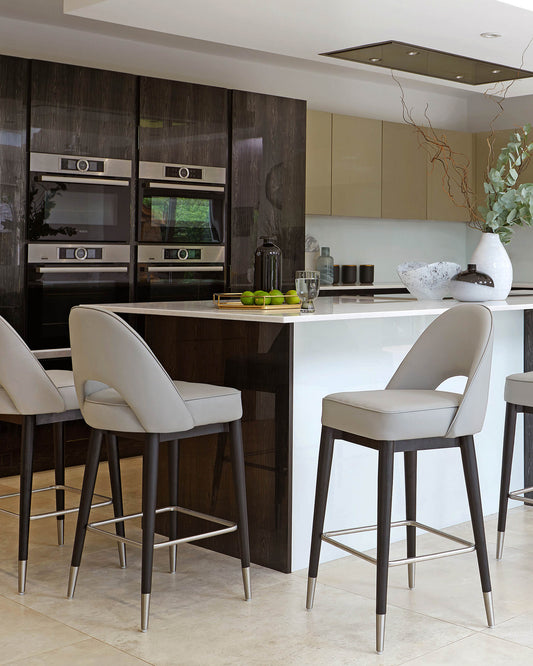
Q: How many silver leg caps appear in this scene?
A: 12